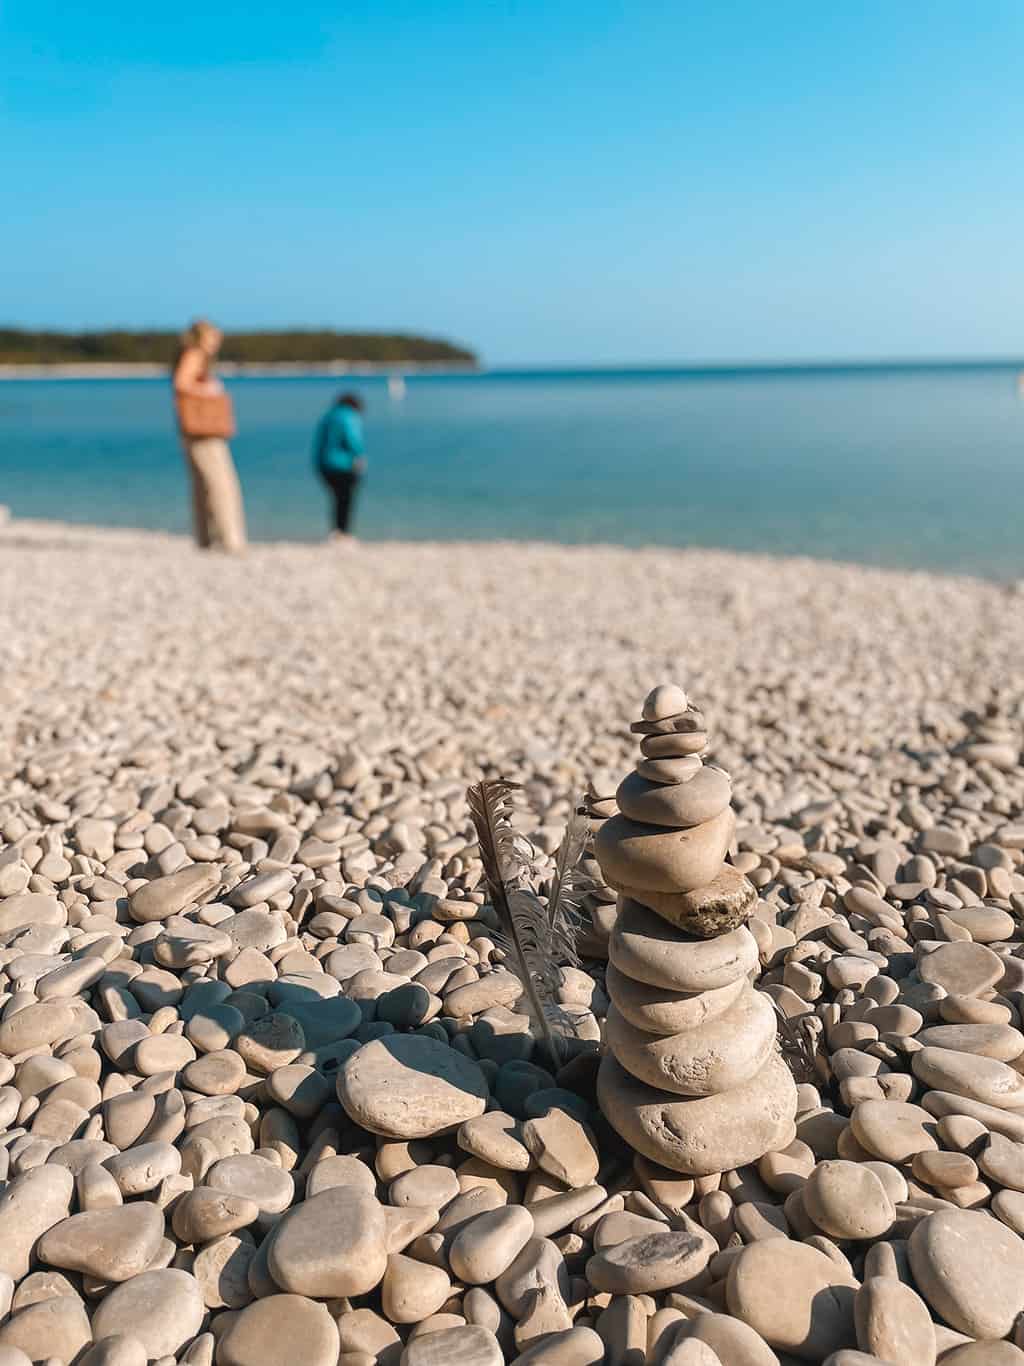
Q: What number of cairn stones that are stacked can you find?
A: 11